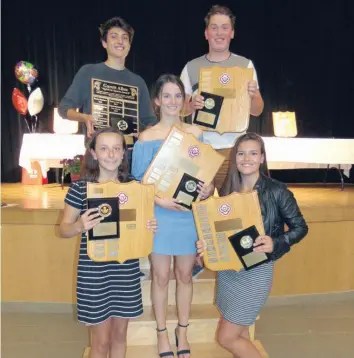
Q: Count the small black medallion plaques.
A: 5